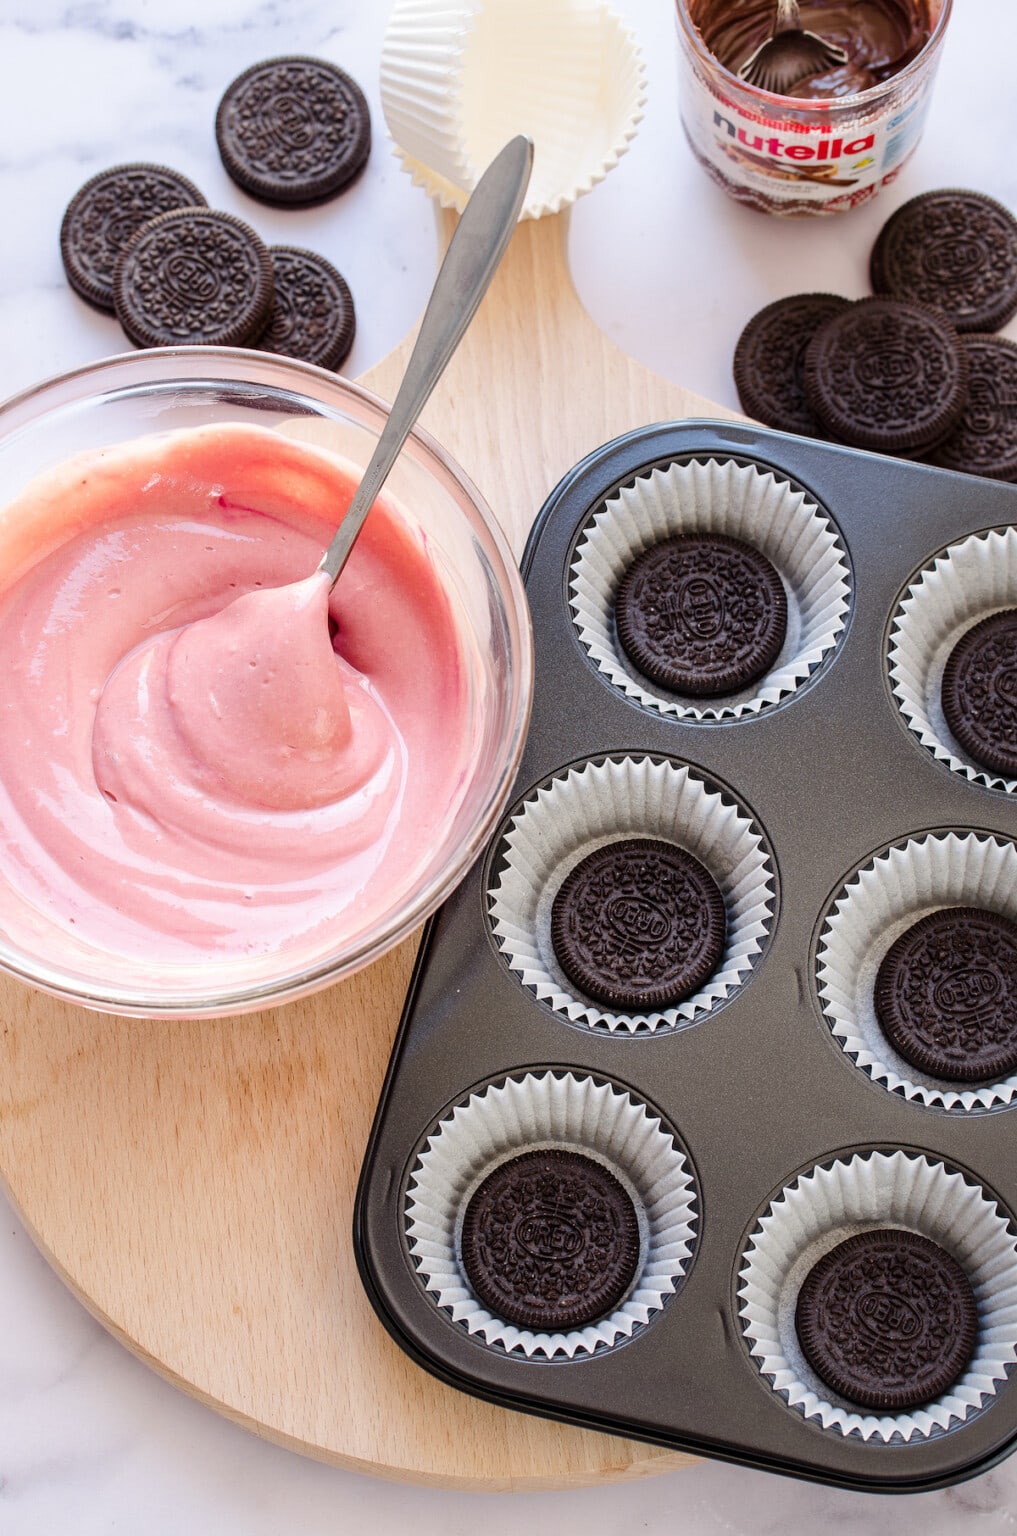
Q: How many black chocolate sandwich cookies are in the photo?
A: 14